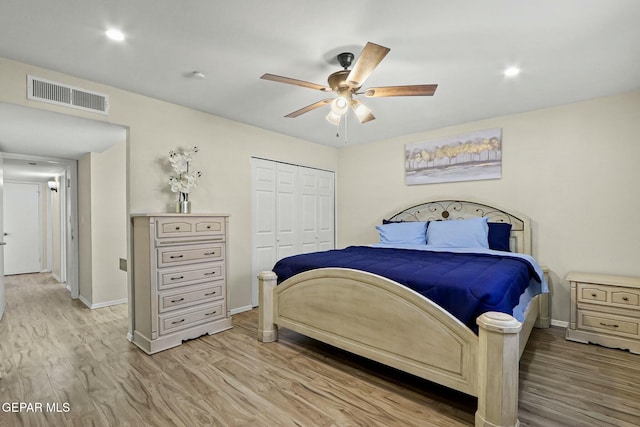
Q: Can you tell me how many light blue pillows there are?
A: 2